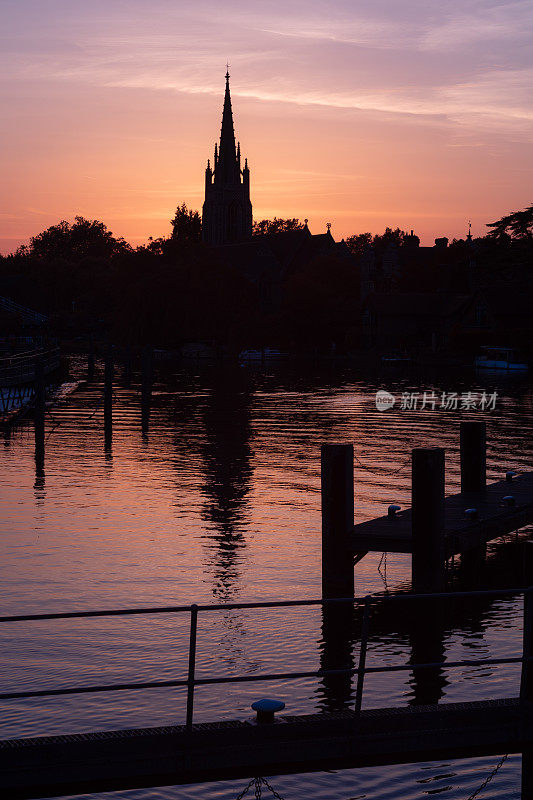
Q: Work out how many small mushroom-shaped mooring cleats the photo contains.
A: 5